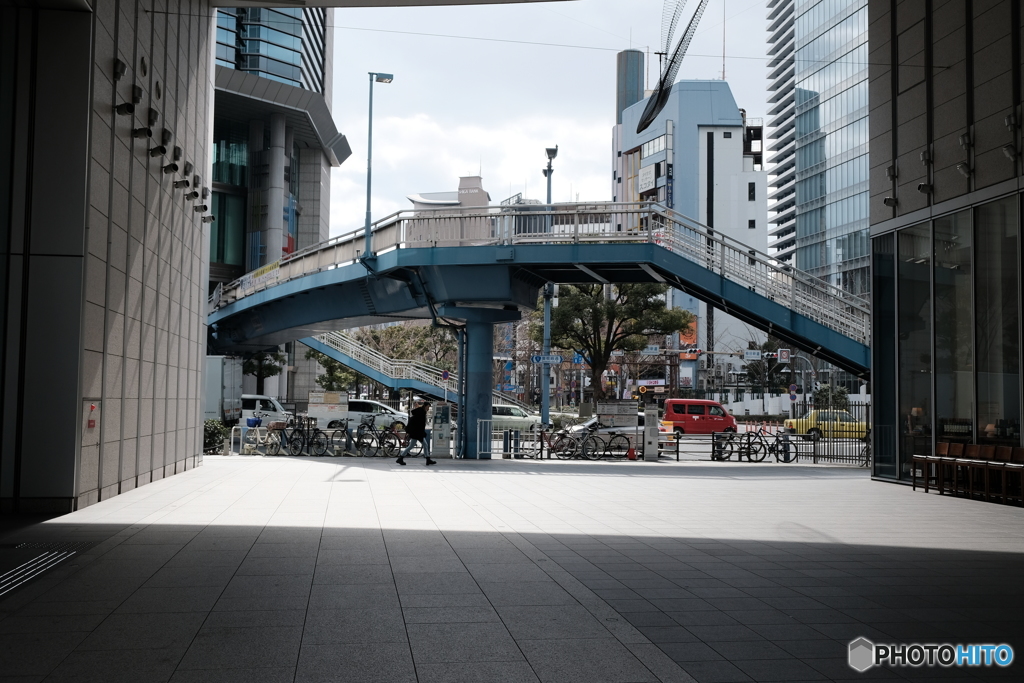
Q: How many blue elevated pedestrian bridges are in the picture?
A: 1